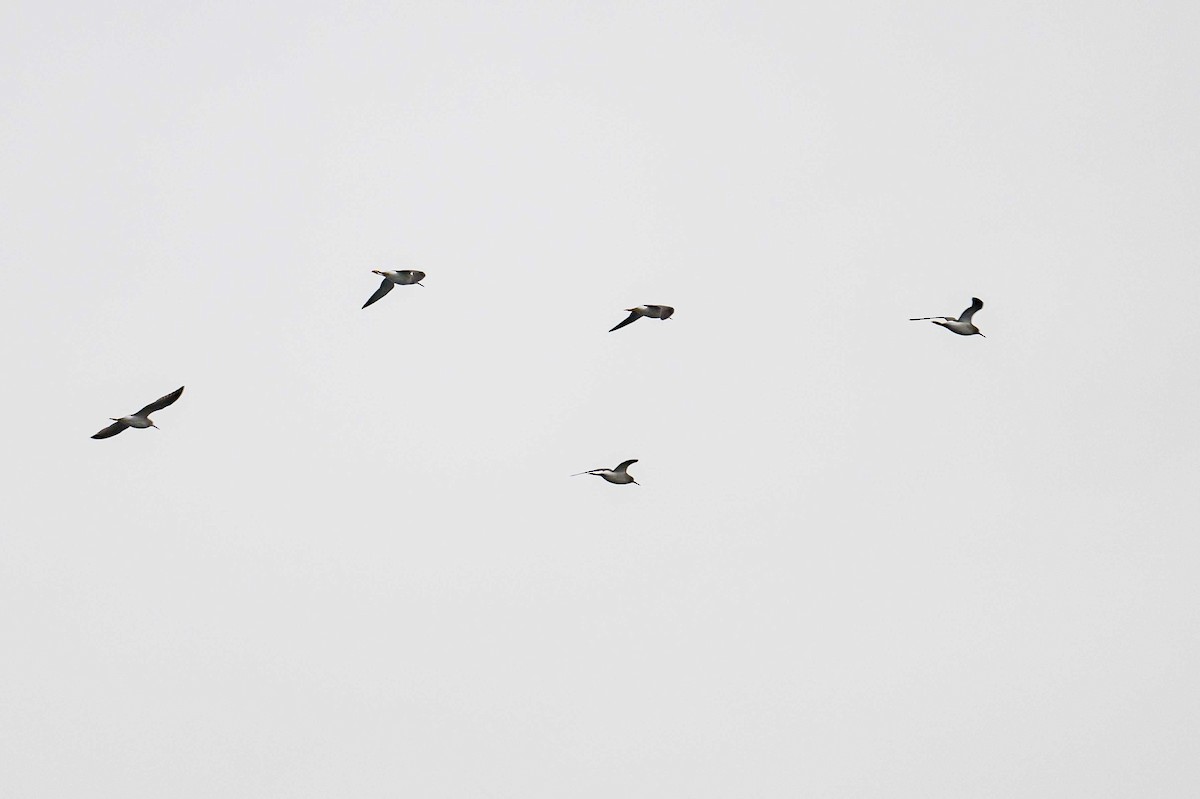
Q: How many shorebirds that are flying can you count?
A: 5